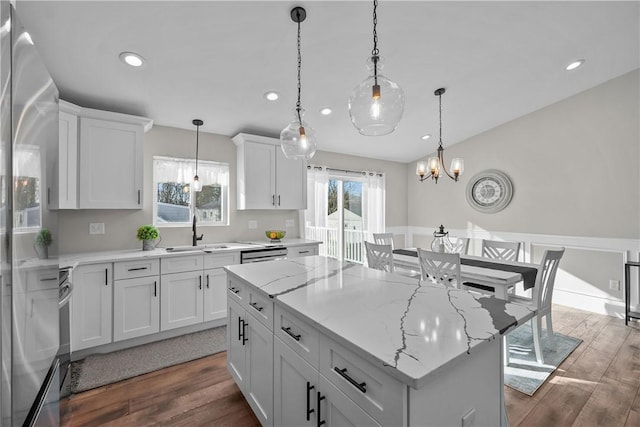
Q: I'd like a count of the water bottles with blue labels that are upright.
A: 0